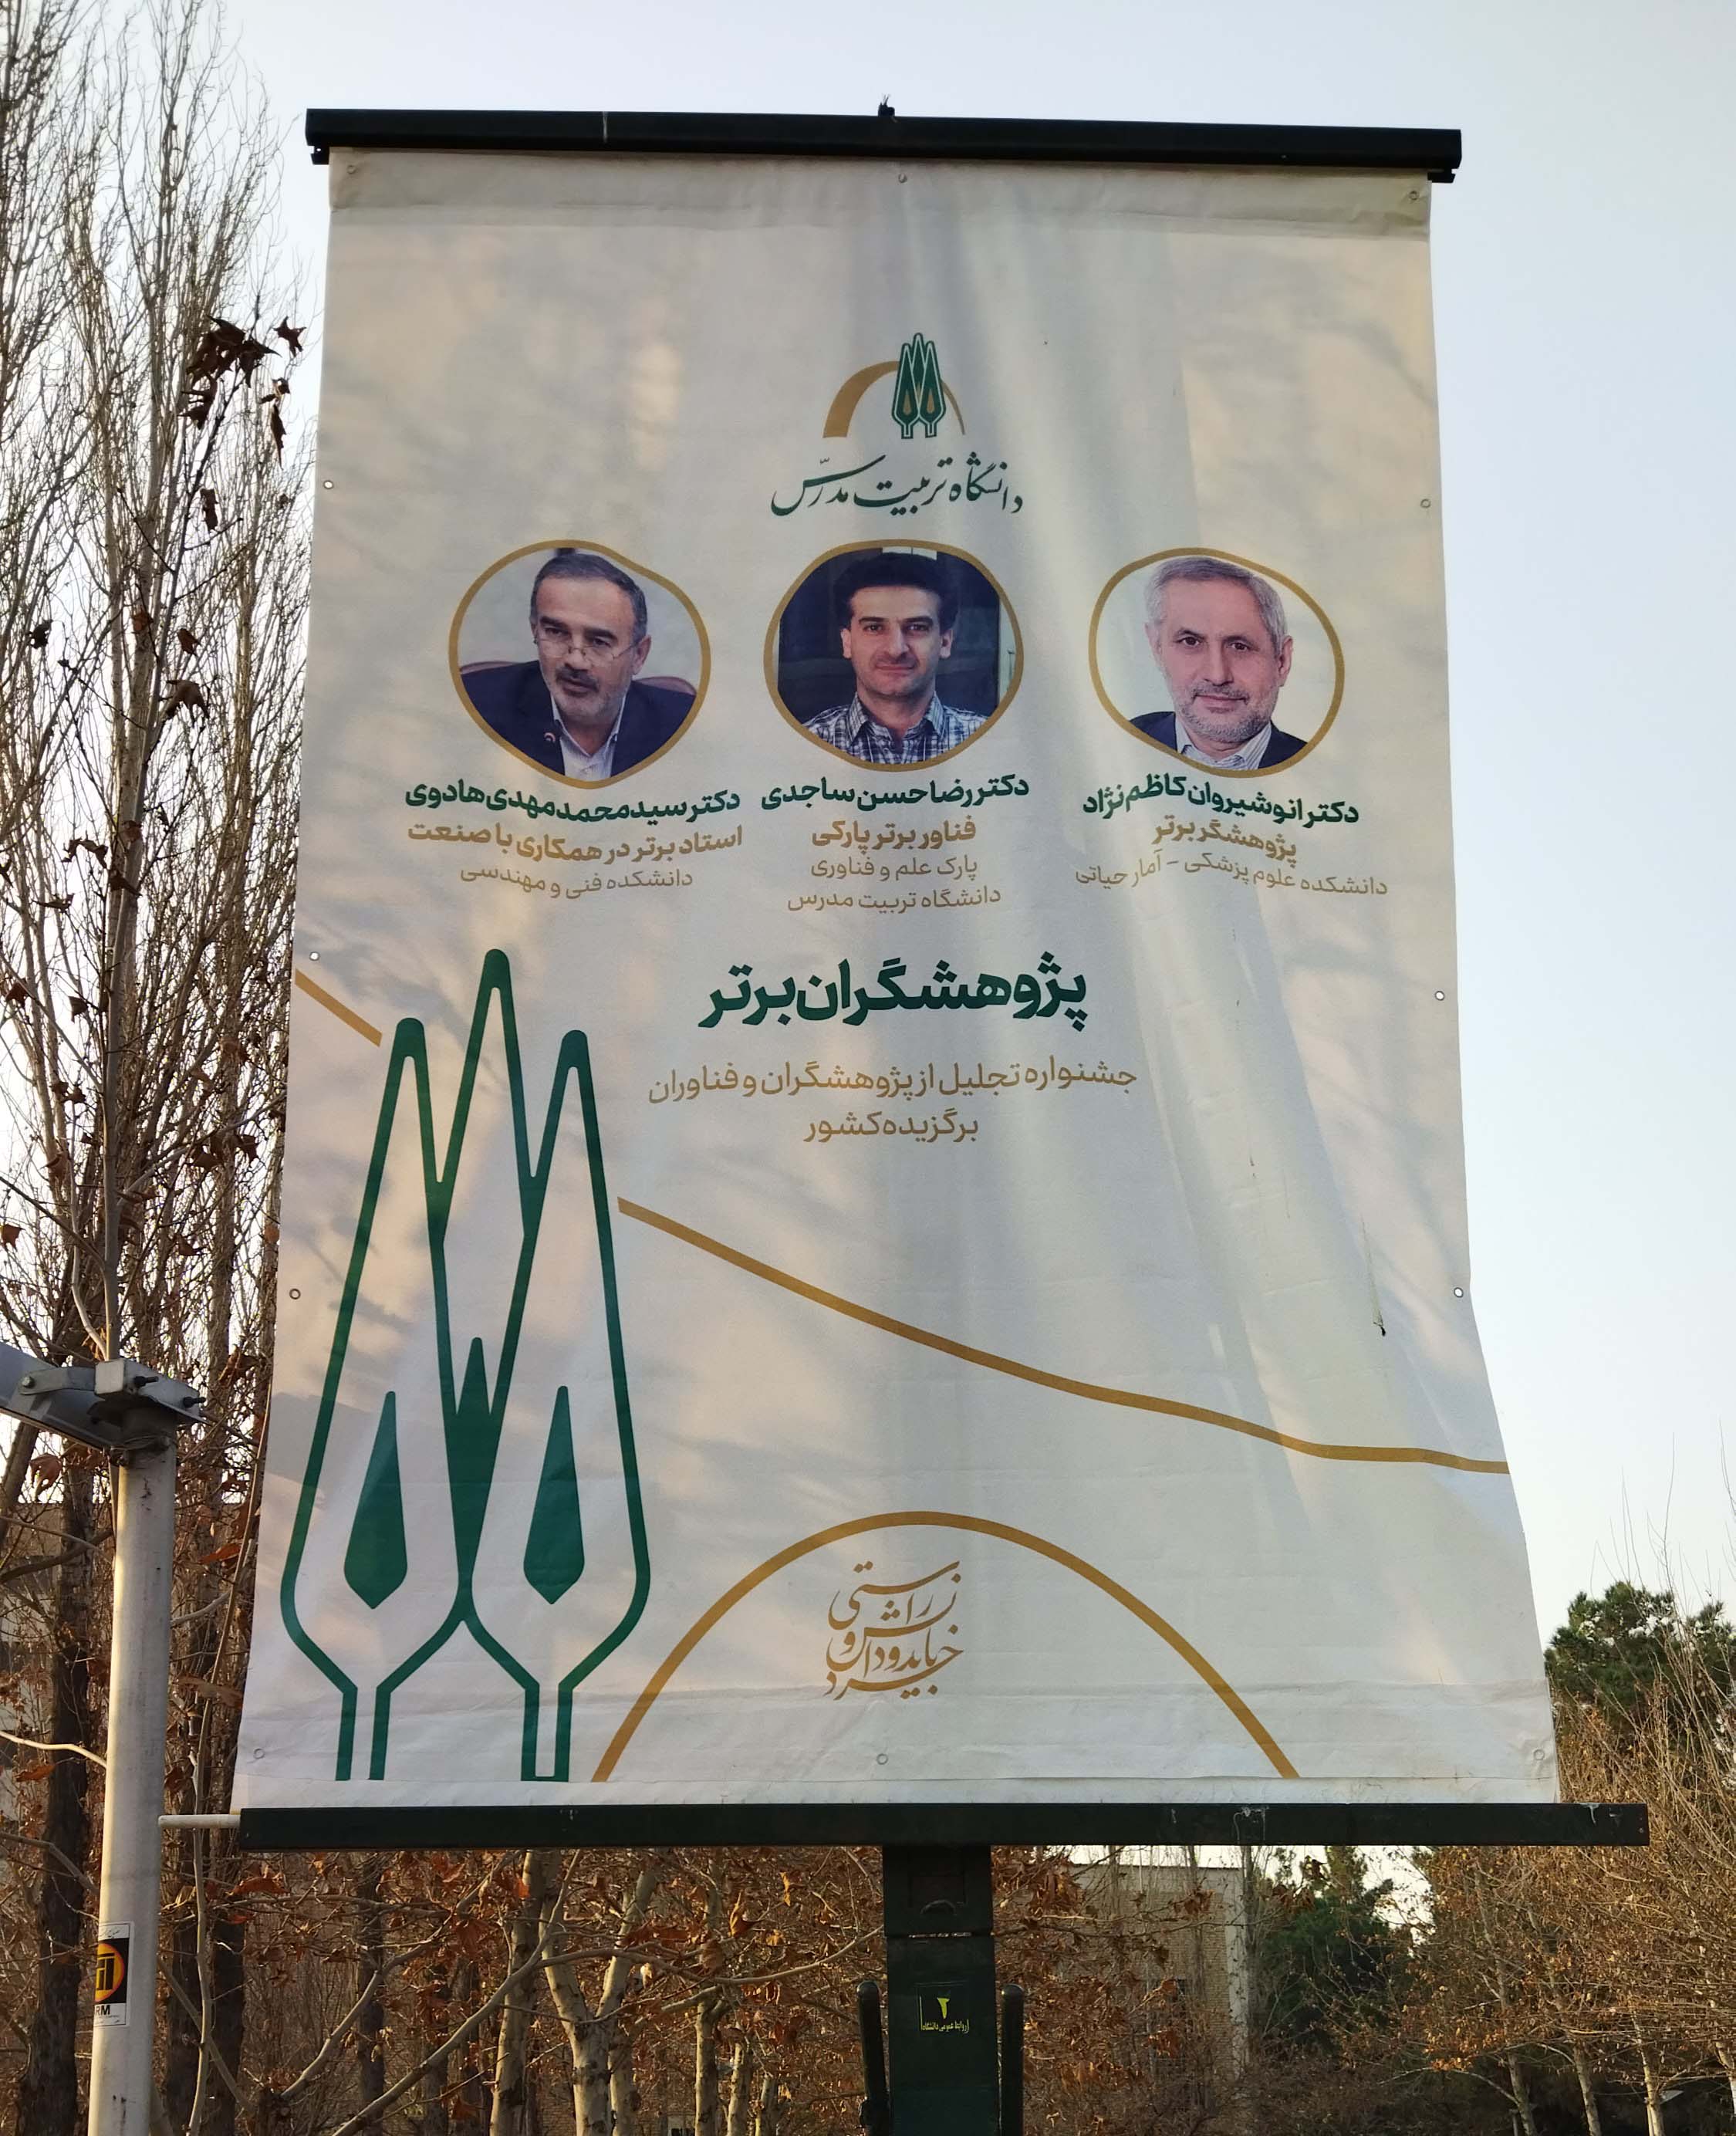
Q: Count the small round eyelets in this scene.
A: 12